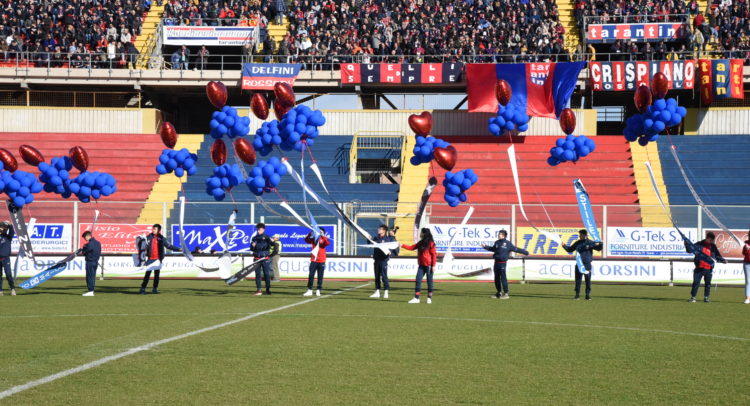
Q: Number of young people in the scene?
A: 11